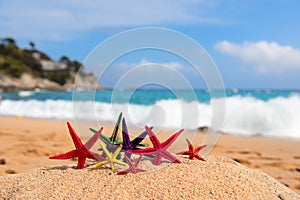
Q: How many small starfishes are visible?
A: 3